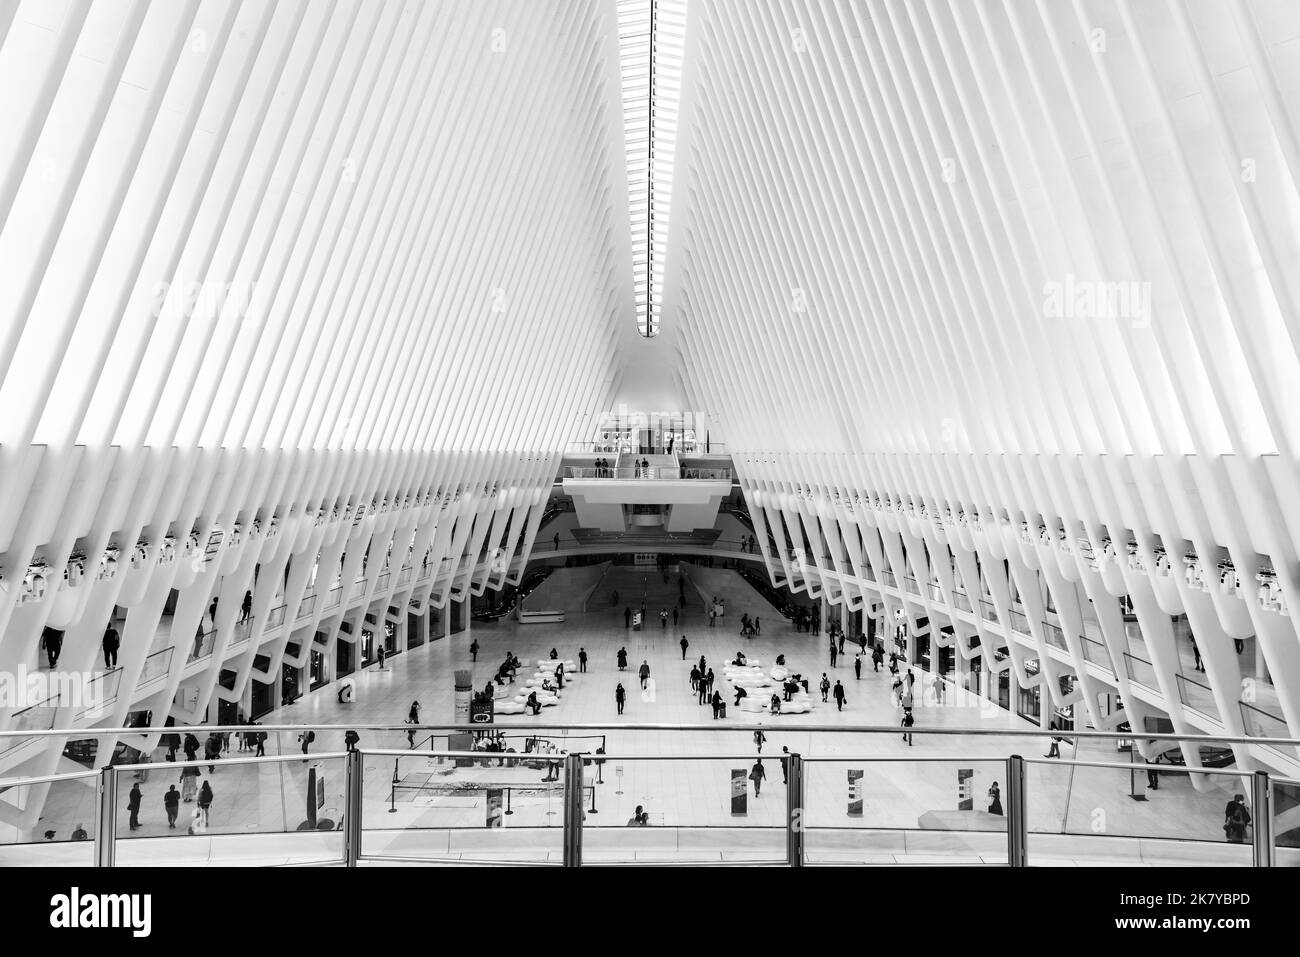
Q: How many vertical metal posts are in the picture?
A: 6